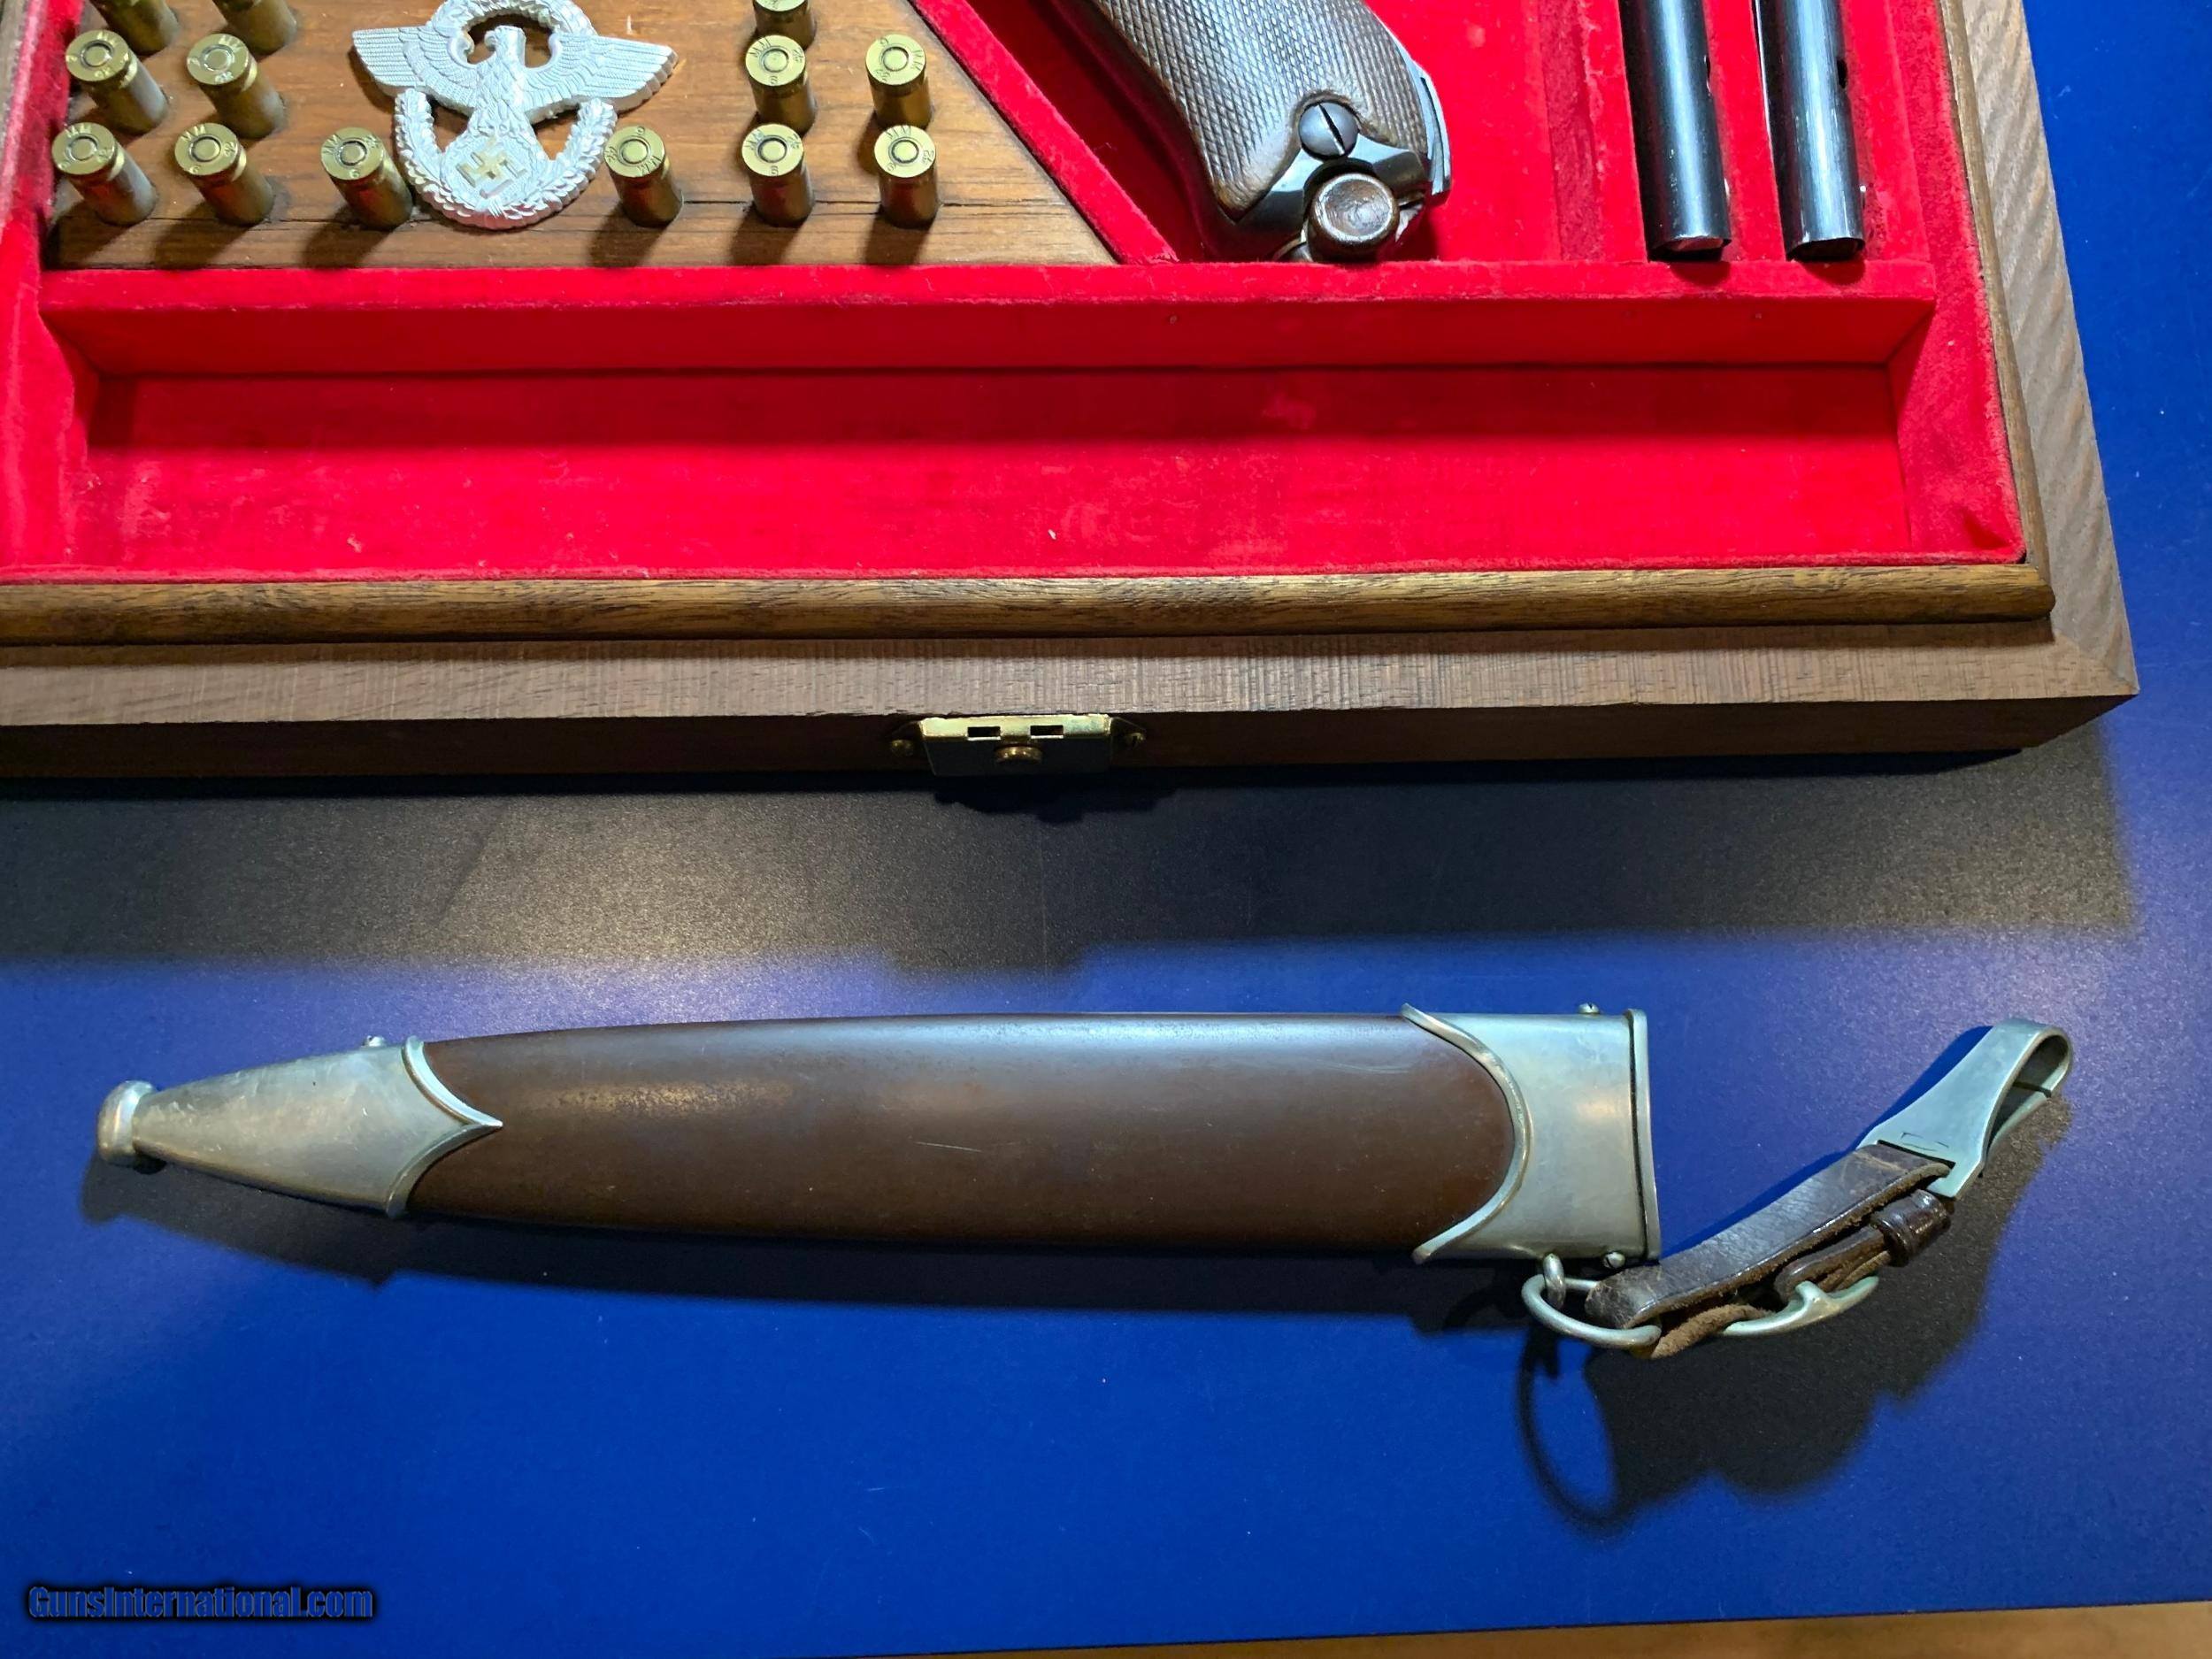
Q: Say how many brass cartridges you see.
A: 13